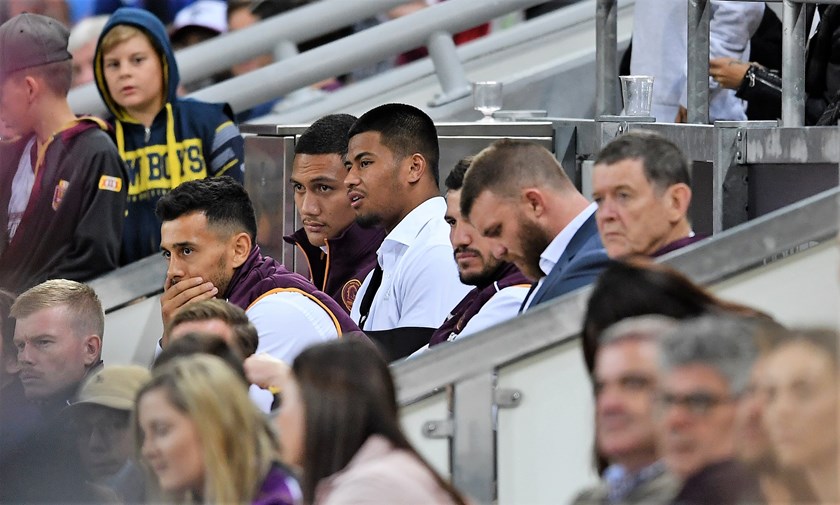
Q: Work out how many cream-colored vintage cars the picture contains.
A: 0